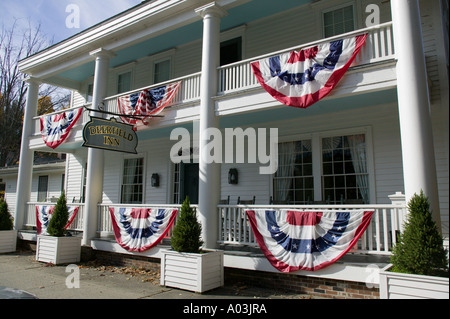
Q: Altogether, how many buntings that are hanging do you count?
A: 6